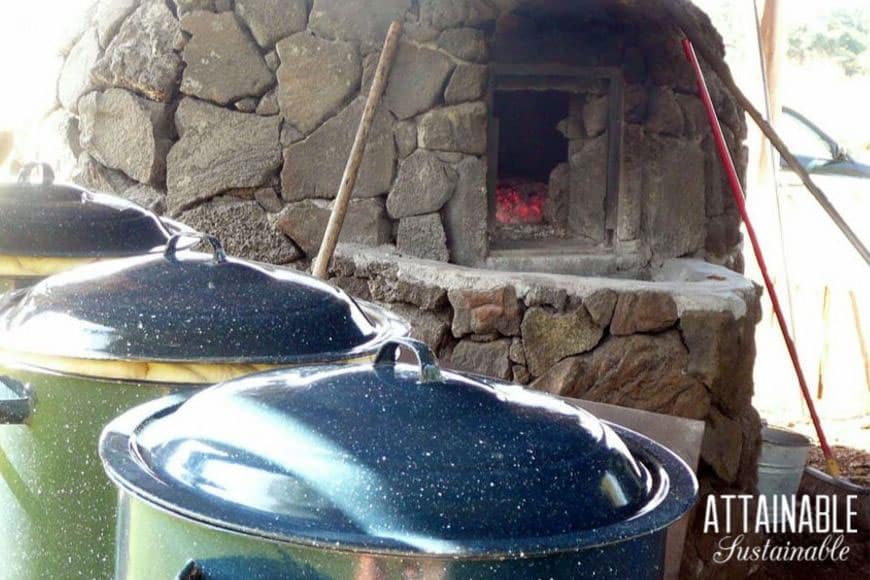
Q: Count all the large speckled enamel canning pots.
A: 3